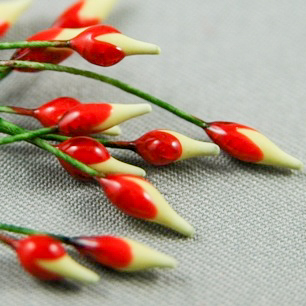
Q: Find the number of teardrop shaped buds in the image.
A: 12